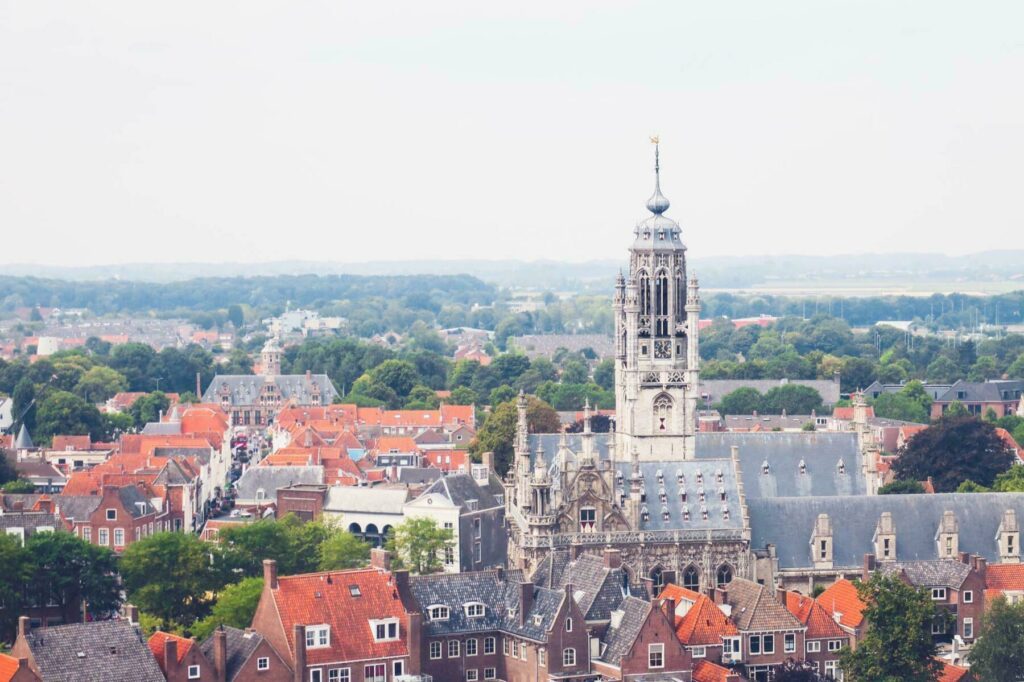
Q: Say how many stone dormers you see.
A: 4